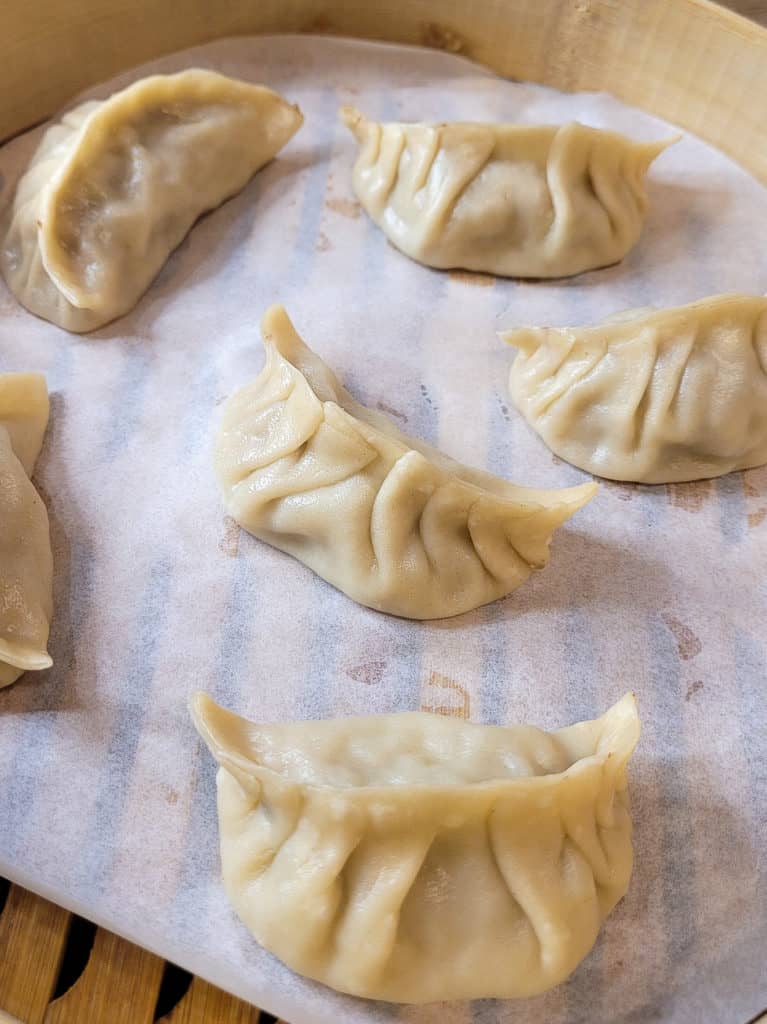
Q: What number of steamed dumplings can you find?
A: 6